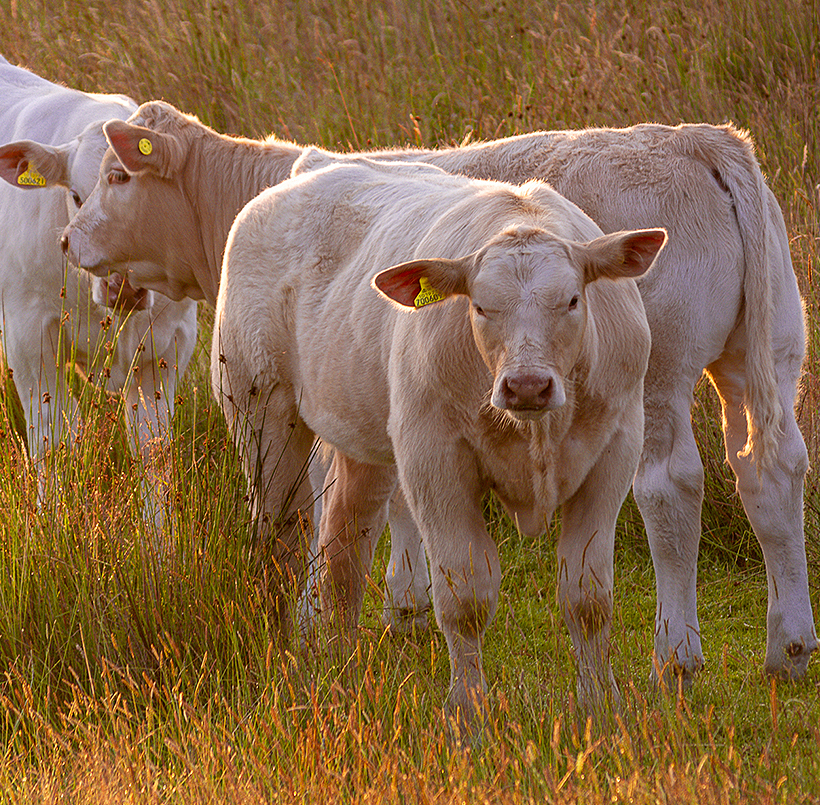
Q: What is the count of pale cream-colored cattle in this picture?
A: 3